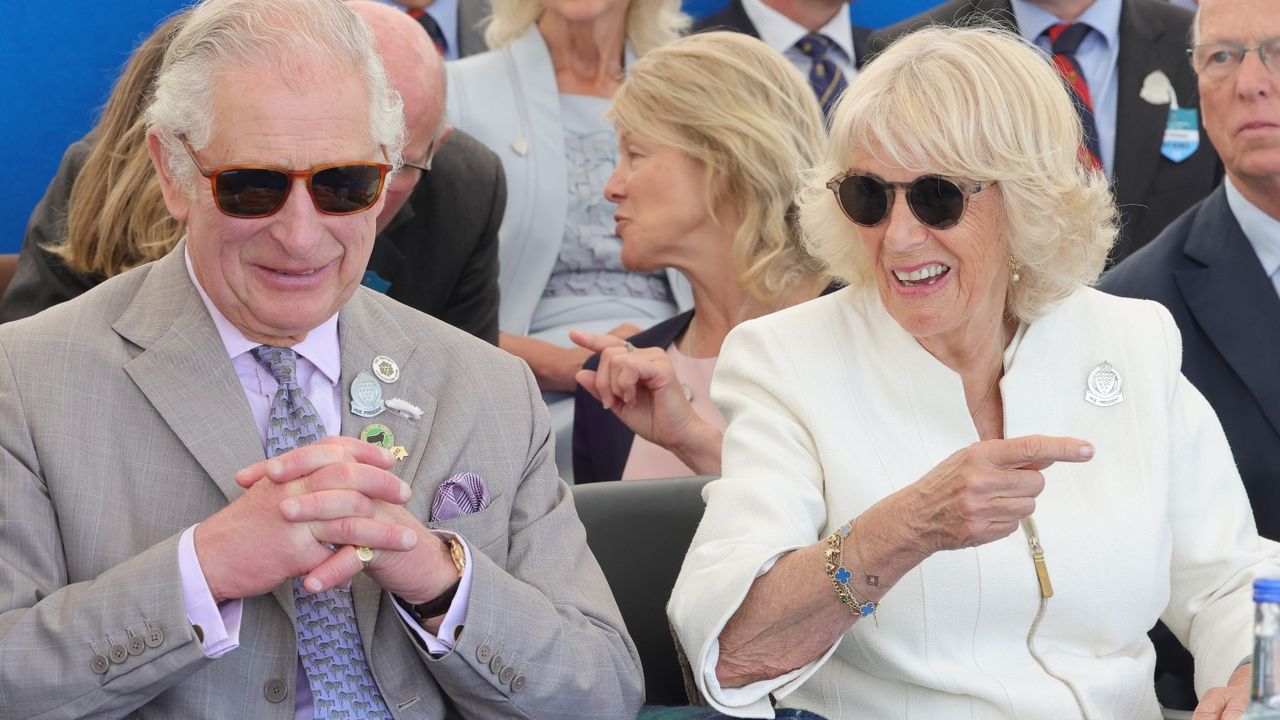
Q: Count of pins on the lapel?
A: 4